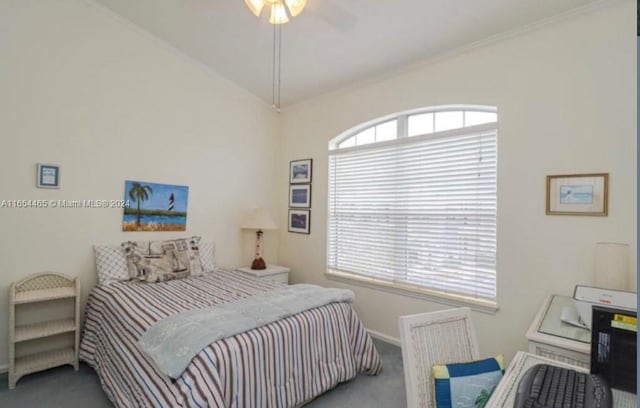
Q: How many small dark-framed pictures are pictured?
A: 3